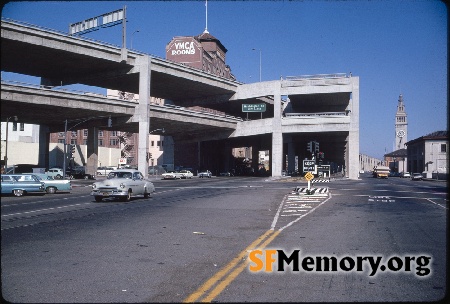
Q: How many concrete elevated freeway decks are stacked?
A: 2